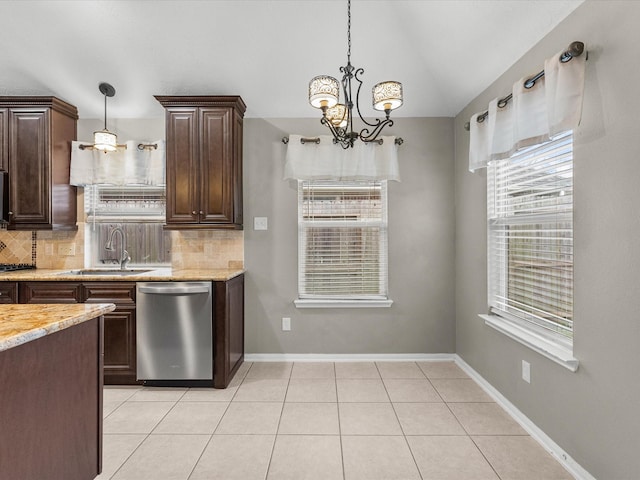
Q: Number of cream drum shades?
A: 4